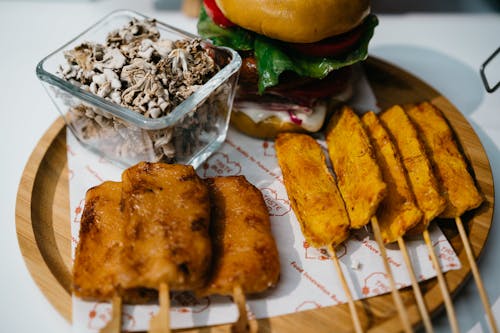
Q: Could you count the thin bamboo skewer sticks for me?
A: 5